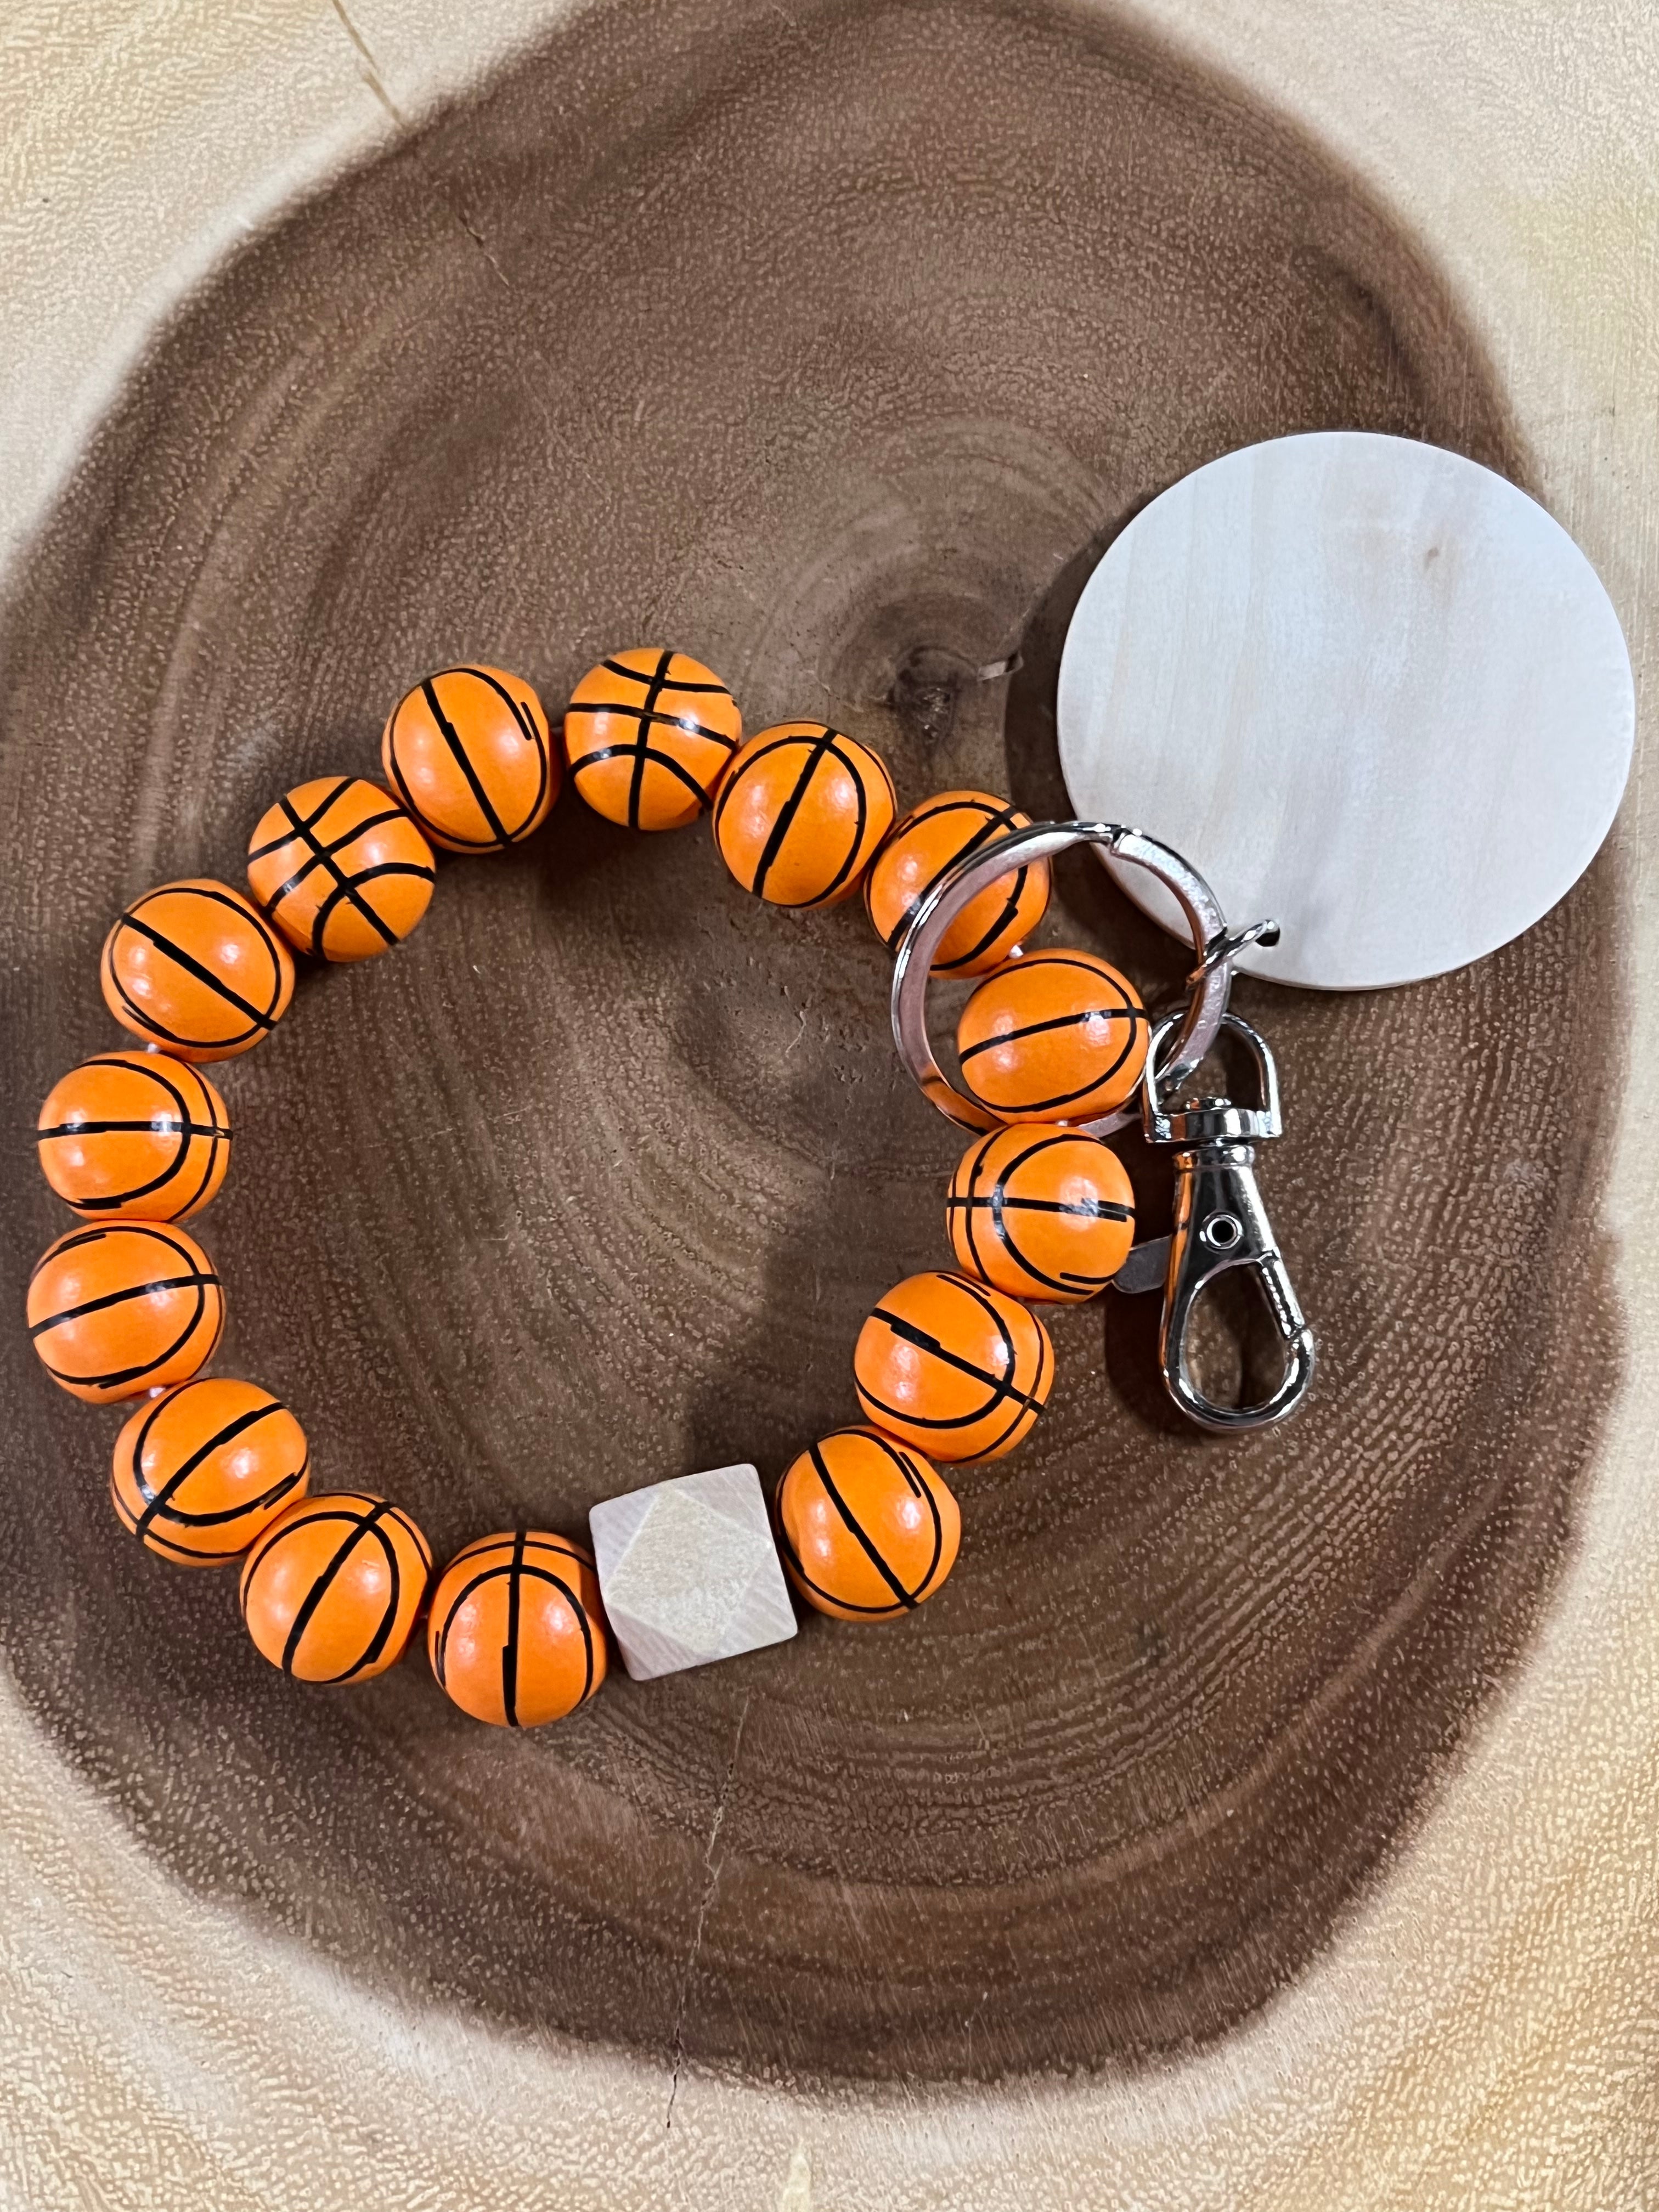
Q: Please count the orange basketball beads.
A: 15